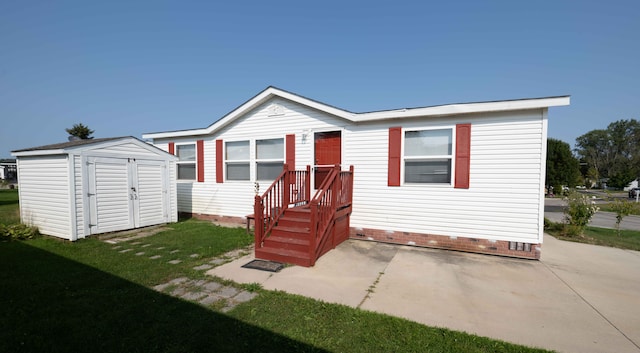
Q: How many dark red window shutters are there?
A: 6